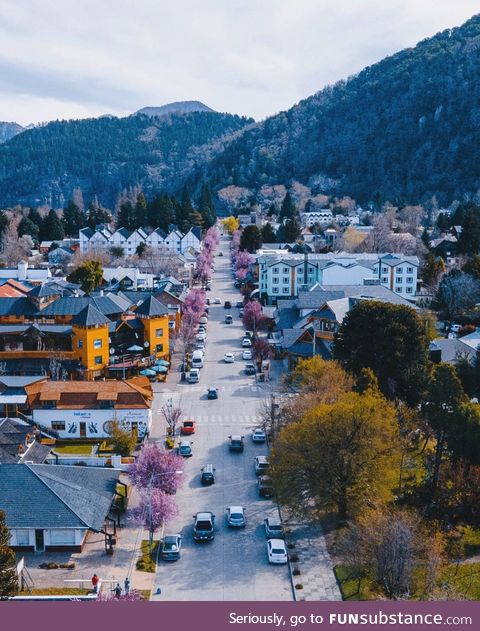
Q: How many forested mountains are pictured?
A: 2